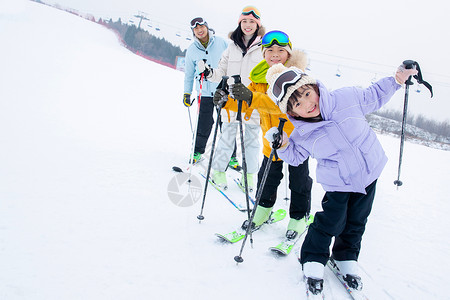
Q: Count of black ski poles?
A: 4